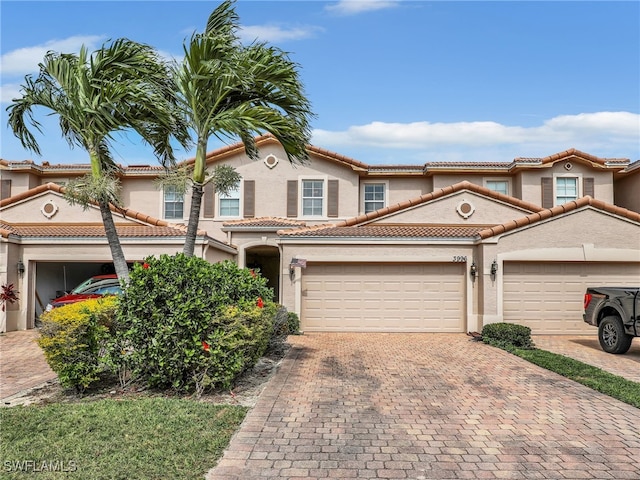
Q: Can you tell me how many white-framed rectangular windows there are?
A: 6